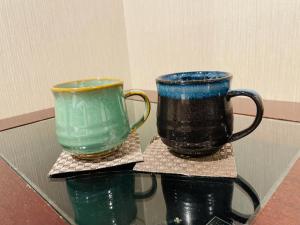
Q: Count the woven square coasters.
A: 2